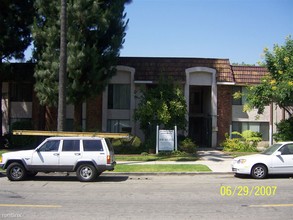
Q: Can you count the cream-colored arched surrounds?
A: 2